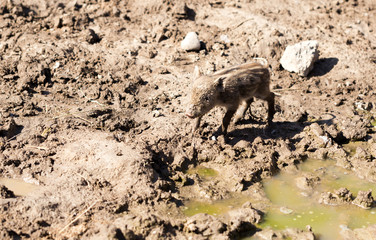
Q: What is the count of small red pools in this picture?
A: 0